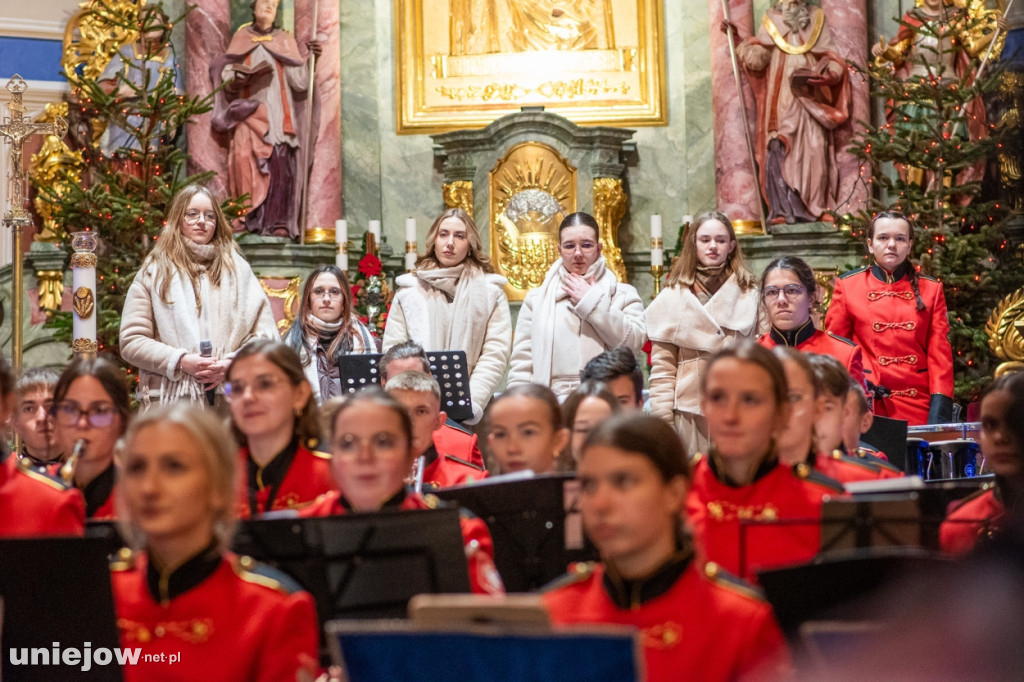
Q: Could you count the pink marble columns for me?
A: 4